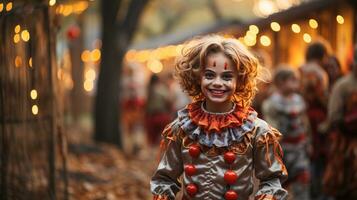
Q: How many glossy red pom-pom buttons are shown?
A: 6